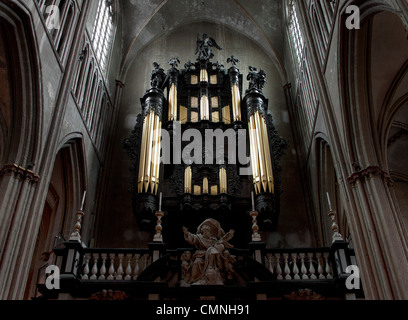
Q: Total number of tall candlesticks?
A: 4